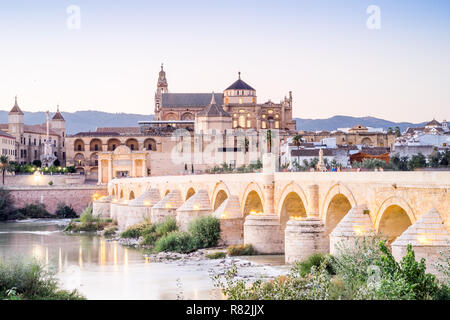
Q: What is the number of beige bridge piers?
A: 11